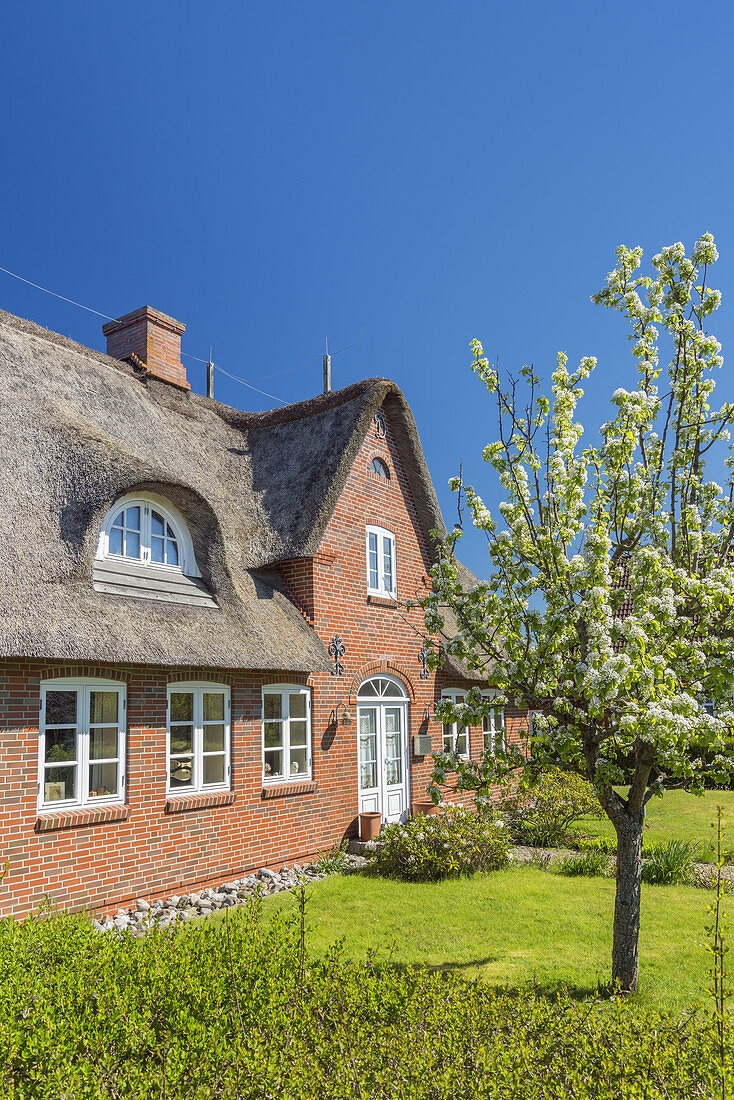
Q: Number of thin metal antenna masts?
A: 2